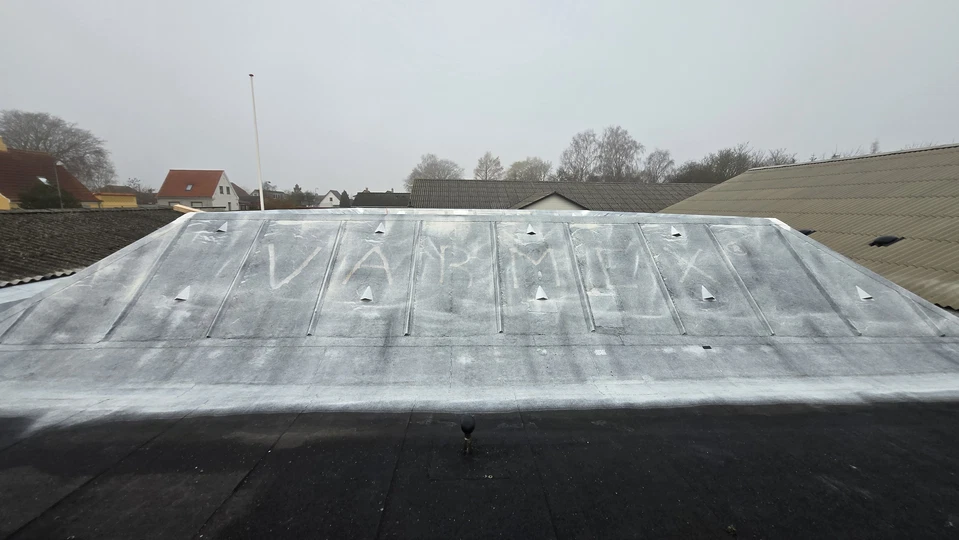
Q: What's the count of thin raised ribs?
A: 11